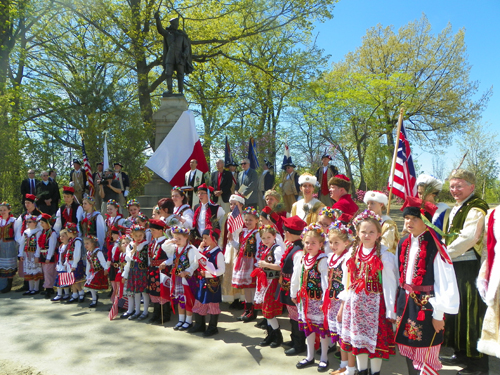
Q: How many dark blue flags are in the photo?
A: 2